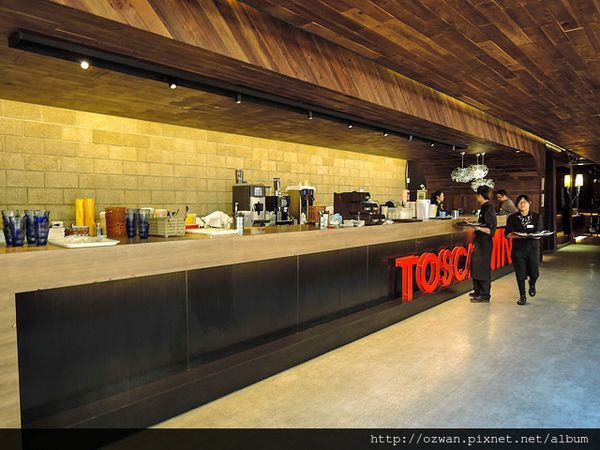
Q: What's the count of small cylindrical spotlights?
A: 9